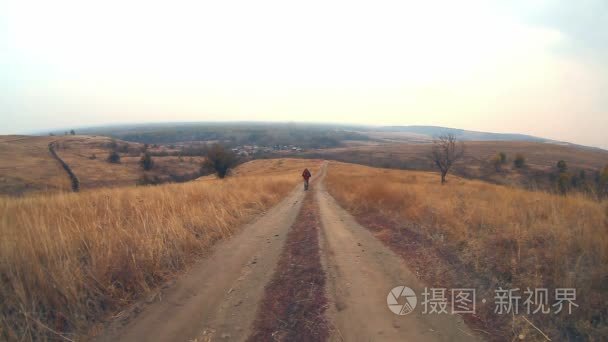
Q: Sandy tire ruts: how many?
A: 2